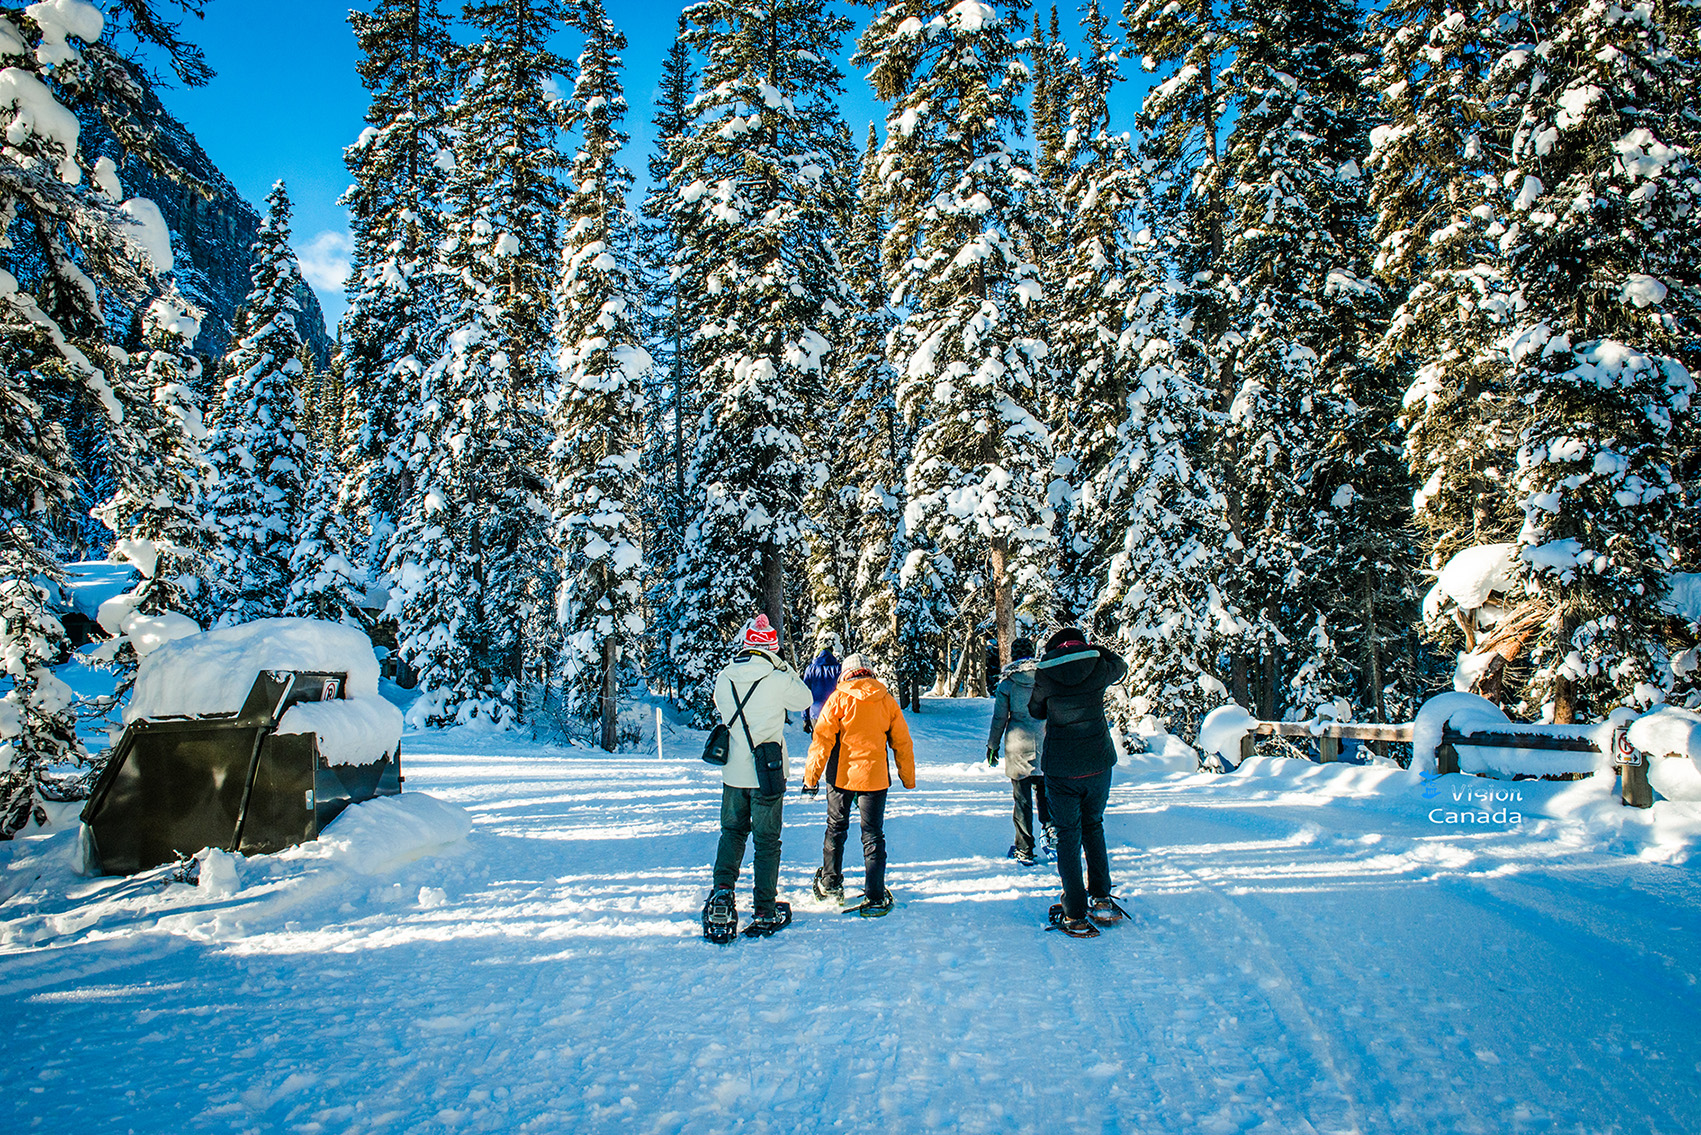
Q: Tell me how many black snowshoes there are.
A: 2